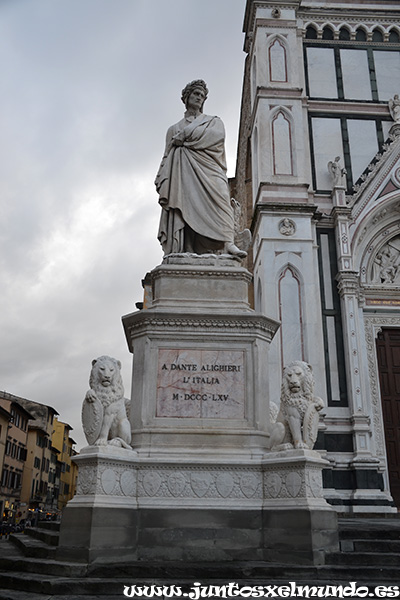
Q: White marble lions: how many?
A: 2